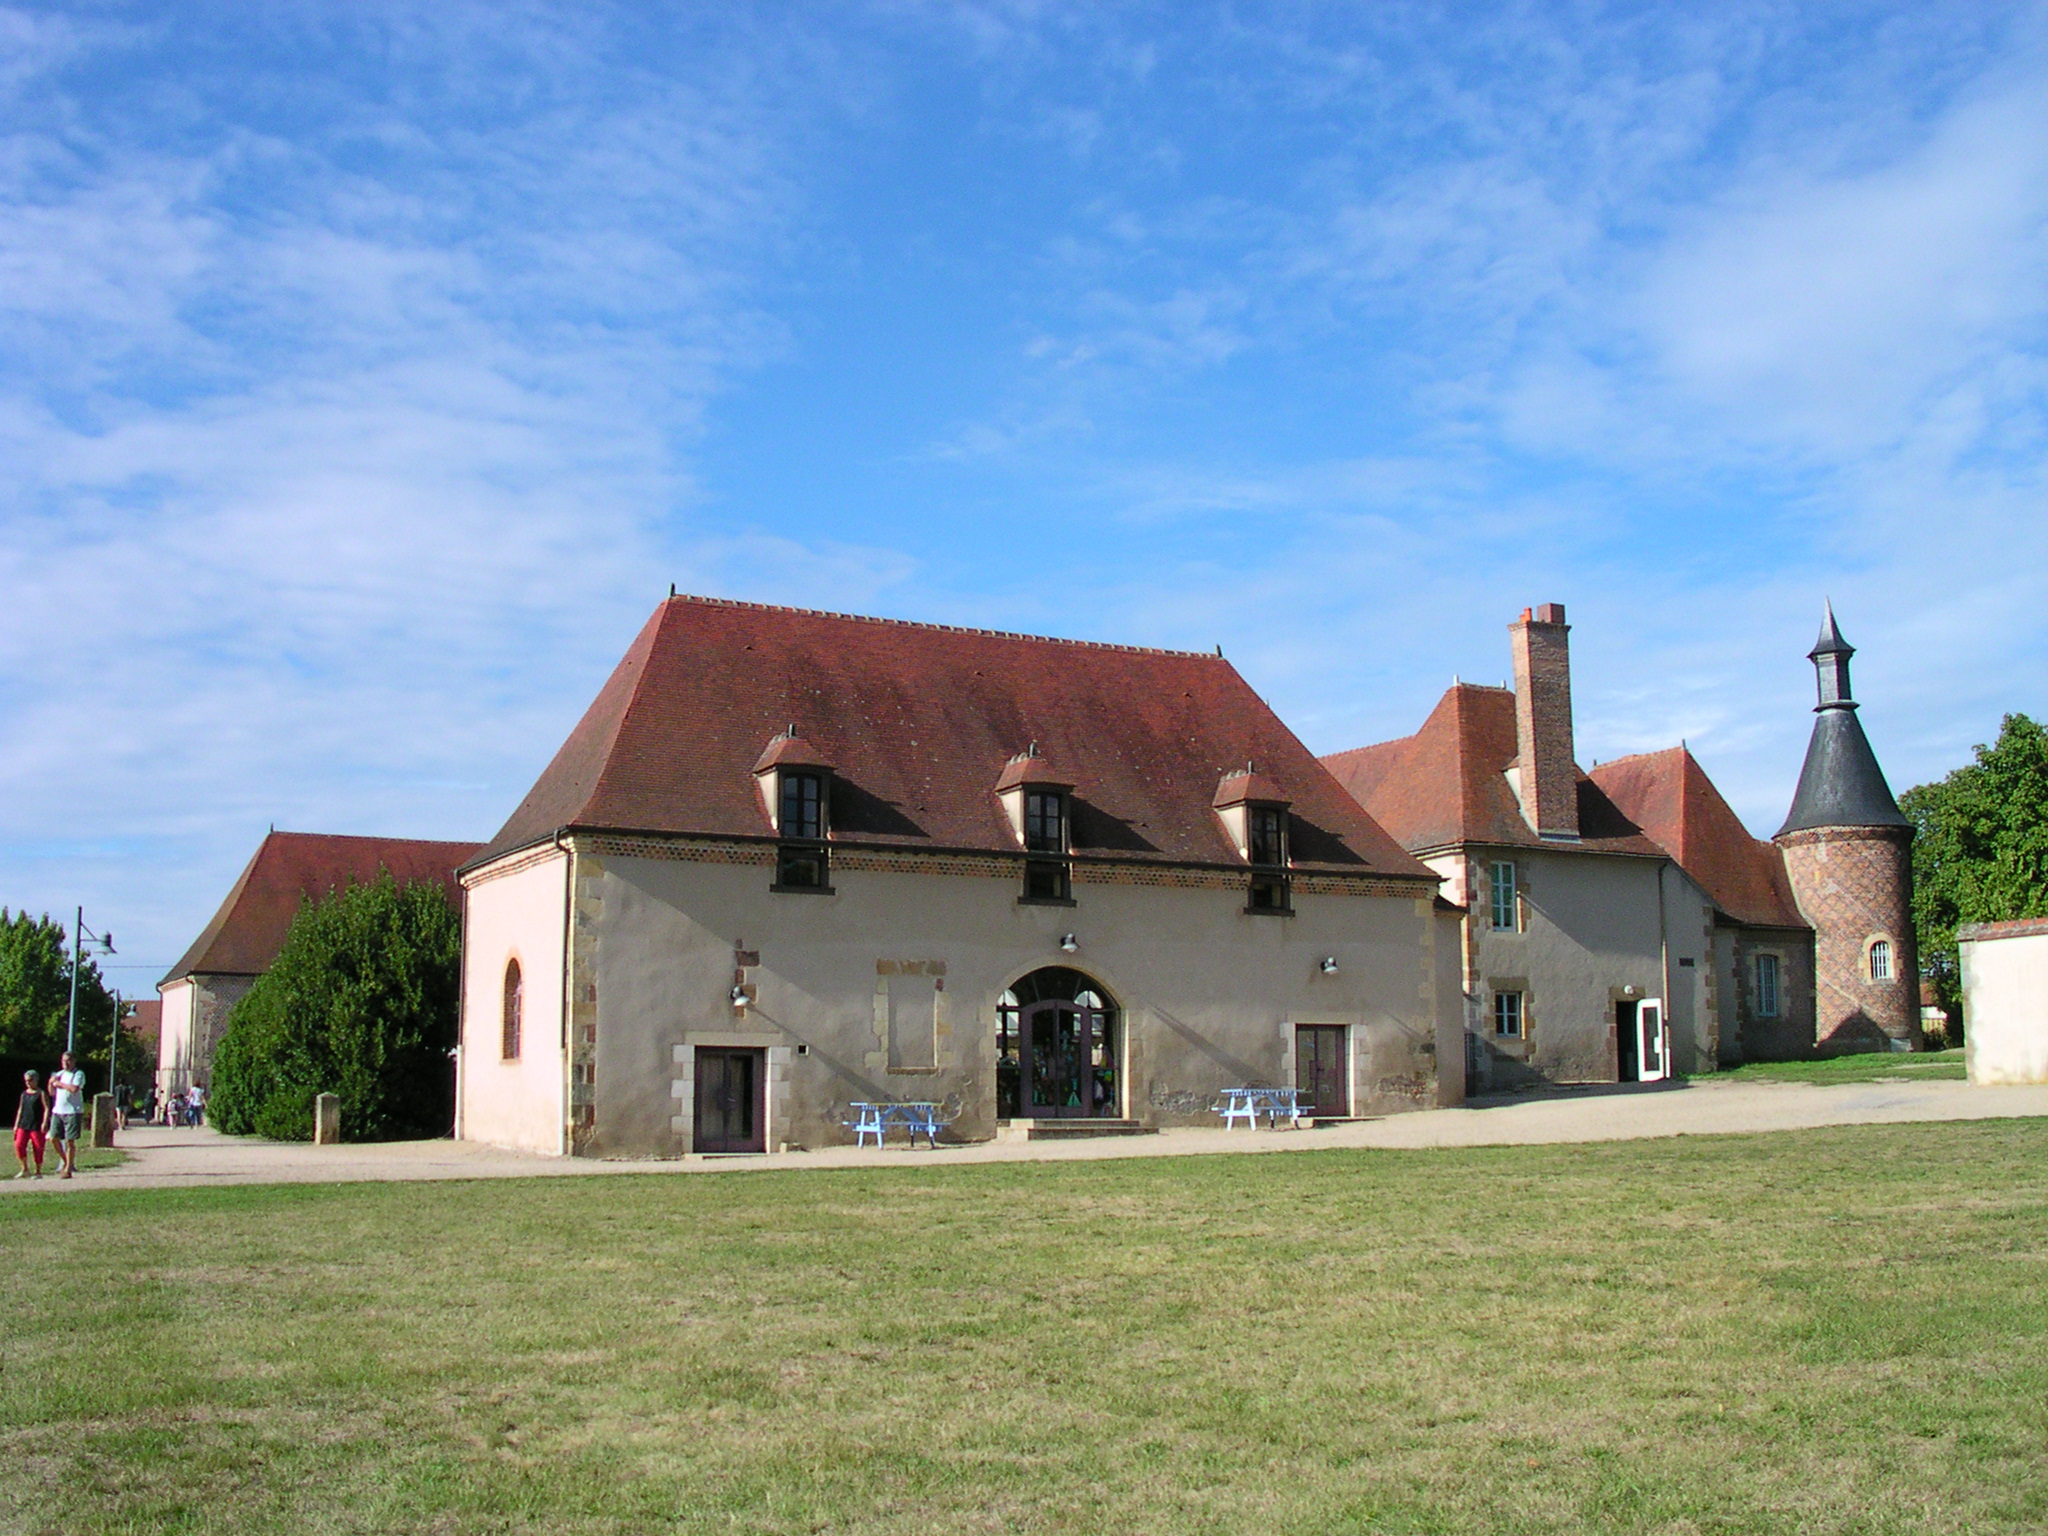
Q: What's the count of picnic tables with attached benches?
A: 2